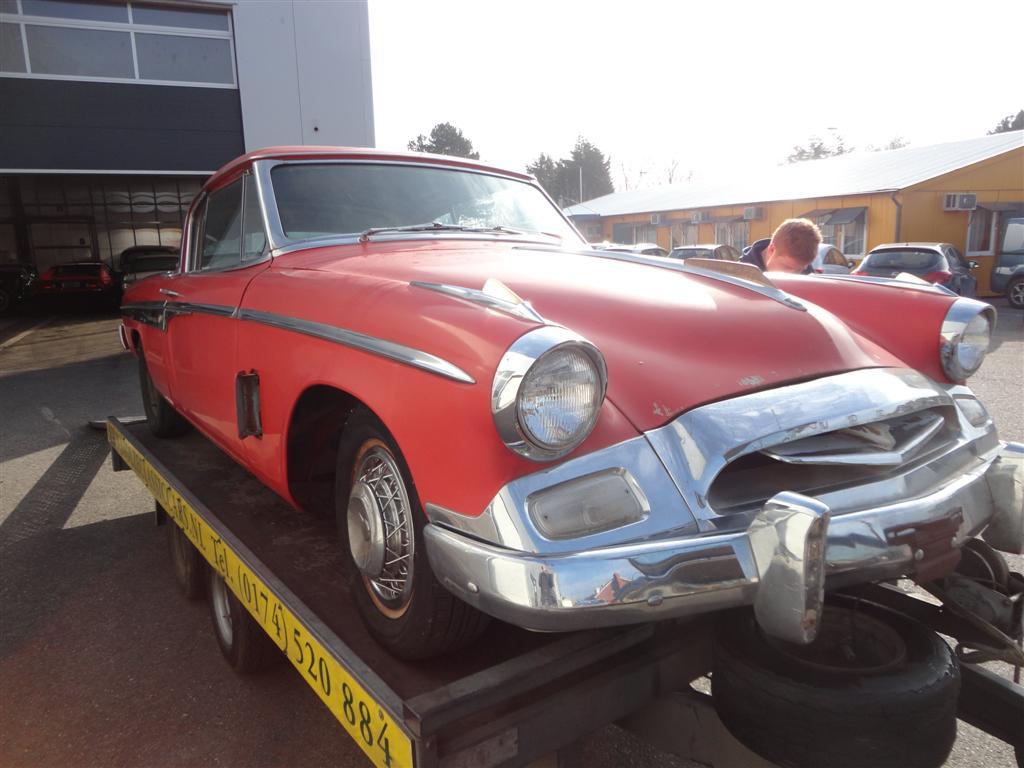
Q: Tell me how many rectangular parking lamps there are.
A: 2